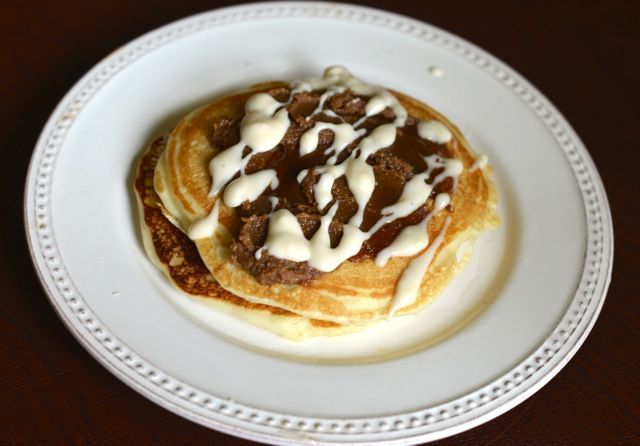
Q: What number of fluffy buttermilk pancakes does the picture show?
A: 2